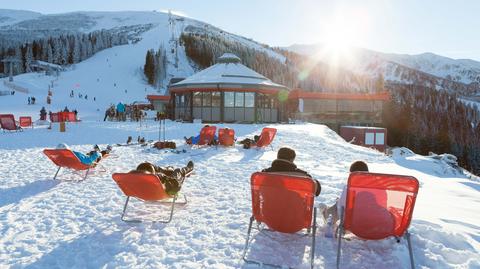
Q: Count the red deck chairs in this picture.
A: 9